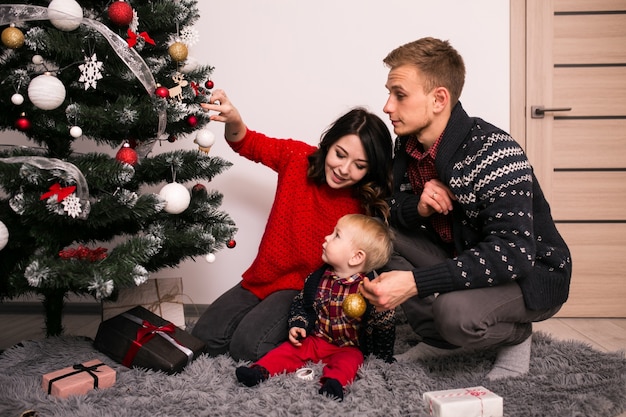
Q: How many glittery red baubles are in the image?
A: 2